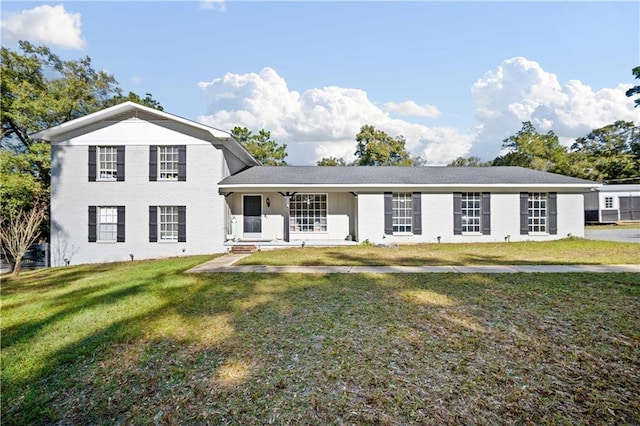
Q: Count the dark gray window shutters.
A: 14